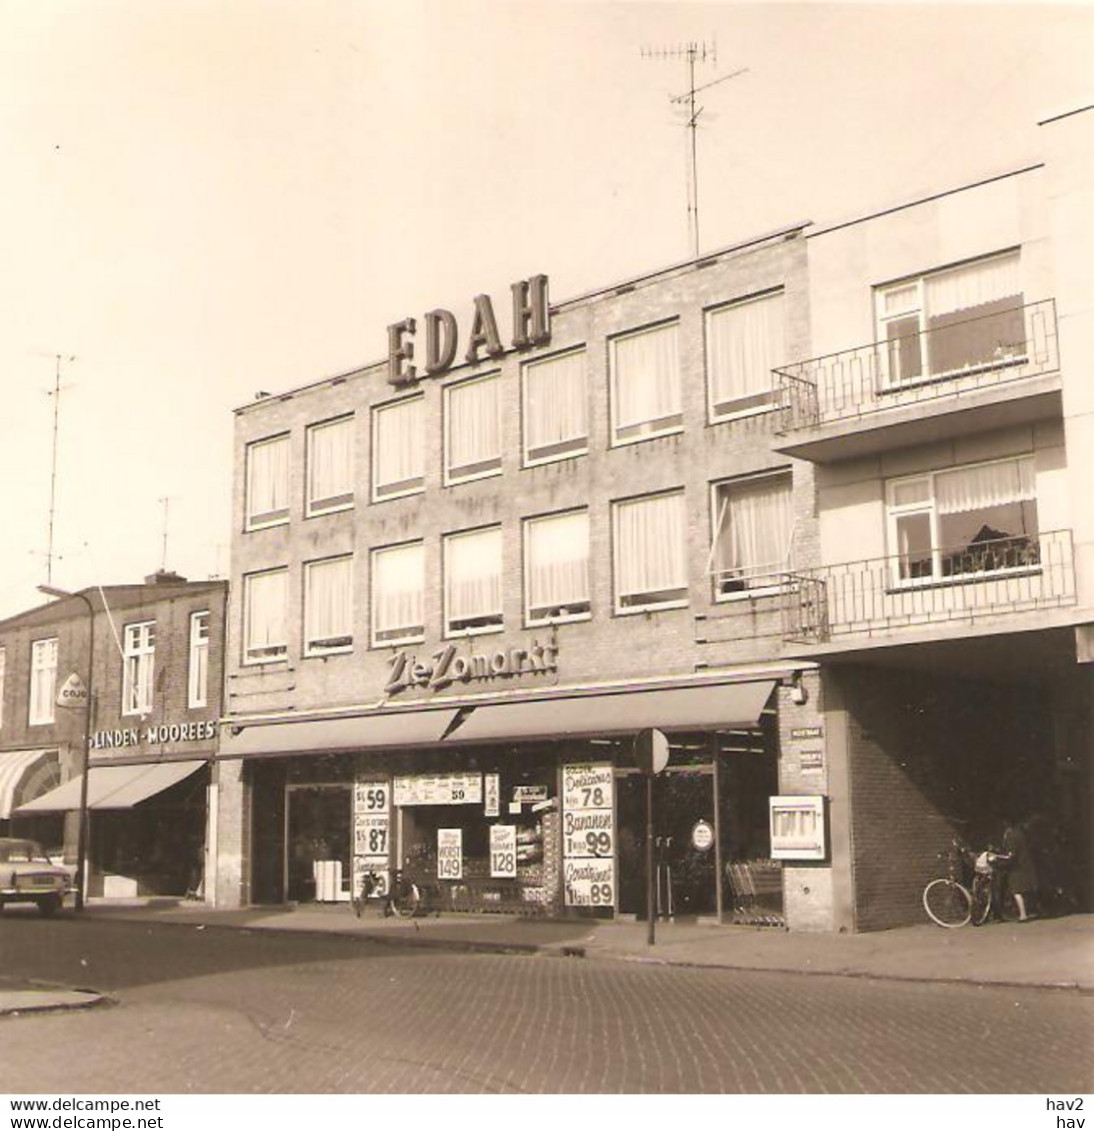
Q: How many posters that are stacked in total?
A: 6